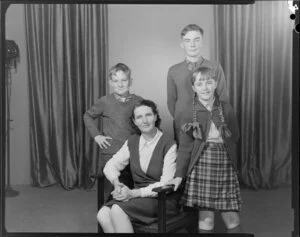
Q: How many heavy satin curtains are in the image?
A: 2